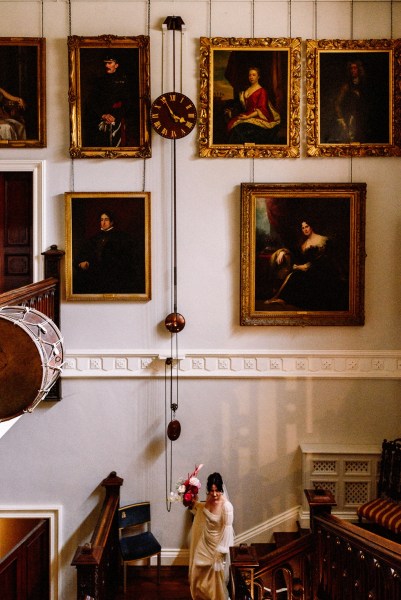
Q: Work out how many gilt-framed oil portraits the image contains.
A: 6